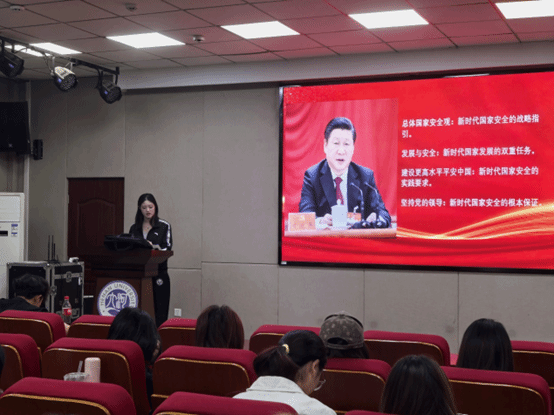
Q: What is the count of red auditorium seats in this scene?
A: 14